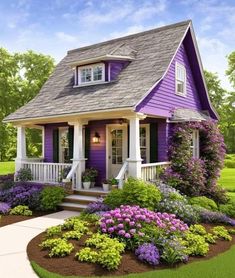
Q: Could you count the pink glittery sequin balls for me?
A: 0